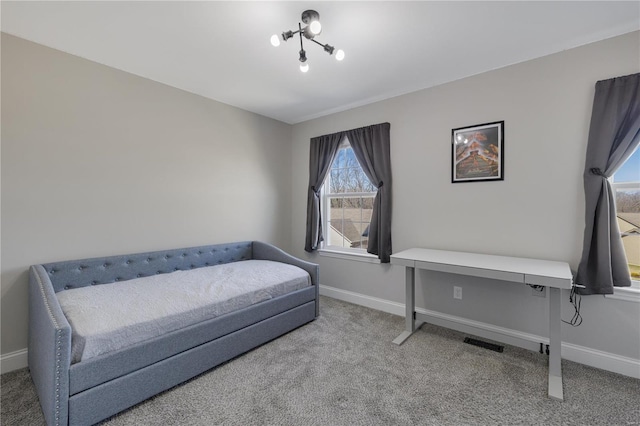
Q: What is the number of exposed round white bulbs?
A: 4